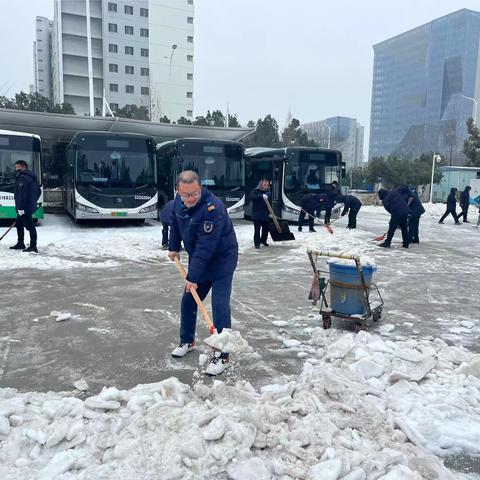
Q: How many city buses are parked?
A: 4